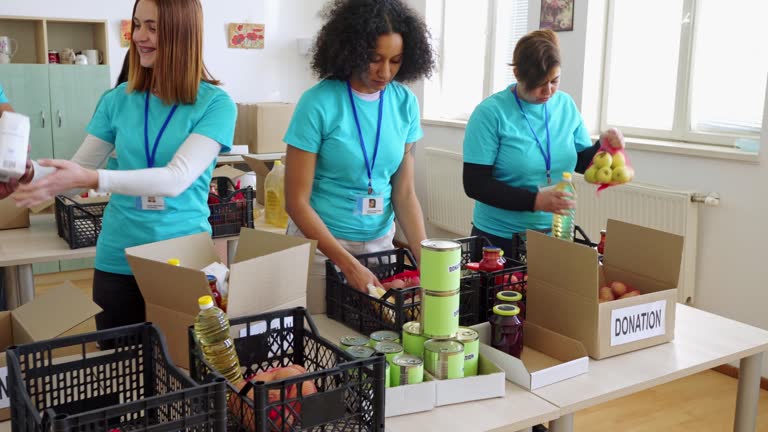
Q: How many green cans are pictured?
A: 11